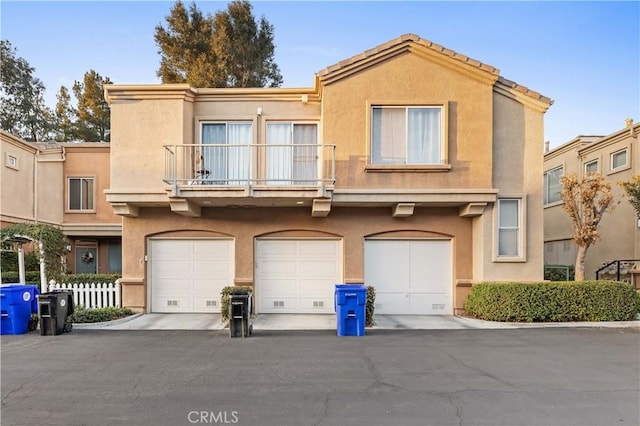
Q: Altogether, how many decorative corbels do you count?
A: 5